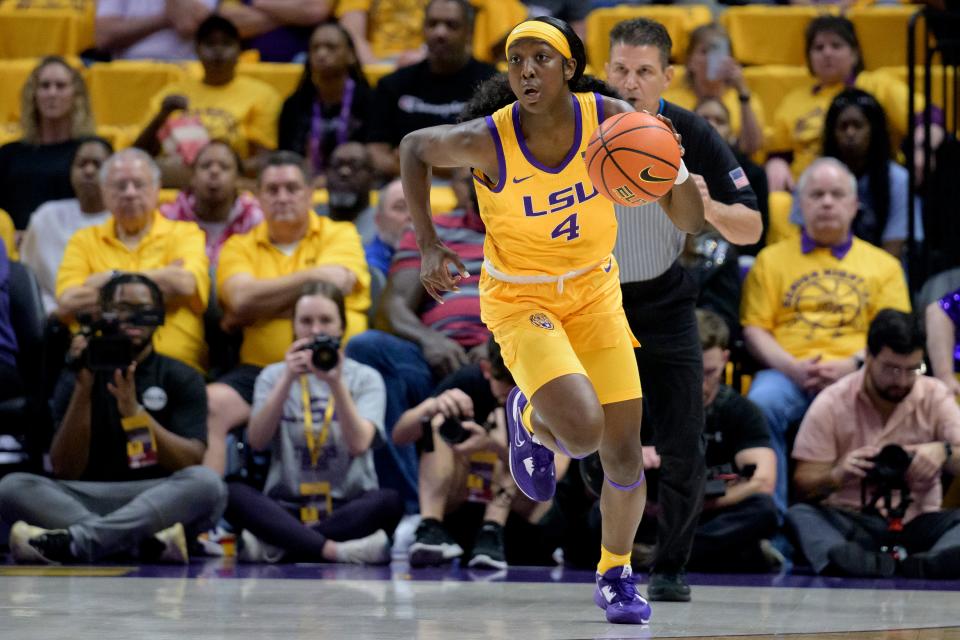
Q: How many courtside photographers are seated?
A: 5